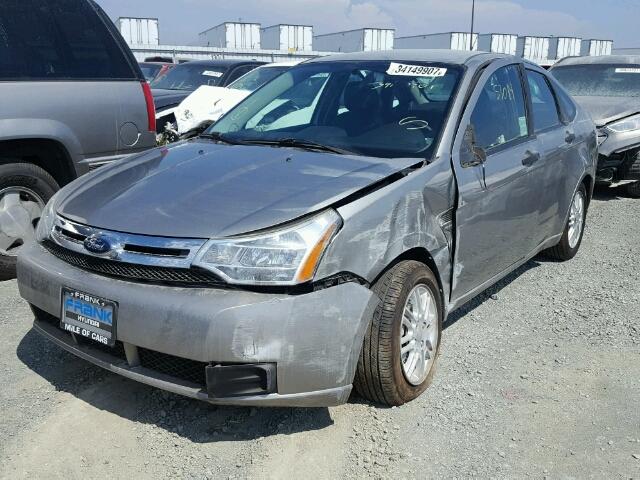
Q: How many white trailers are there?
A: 9